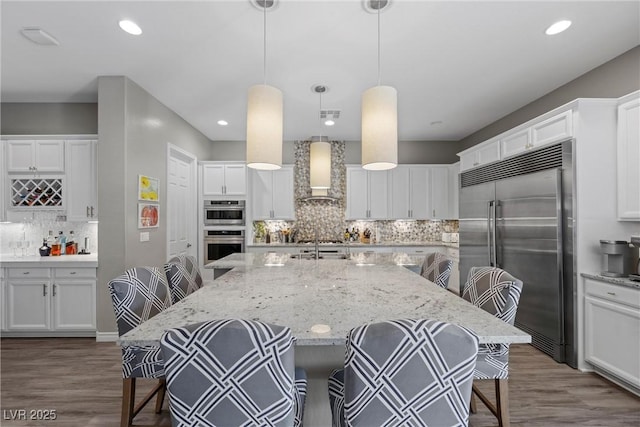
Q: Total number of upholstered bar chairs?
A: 6